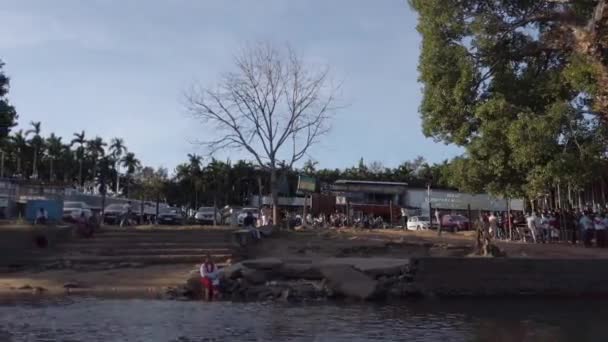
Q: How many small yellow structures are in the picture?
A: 0